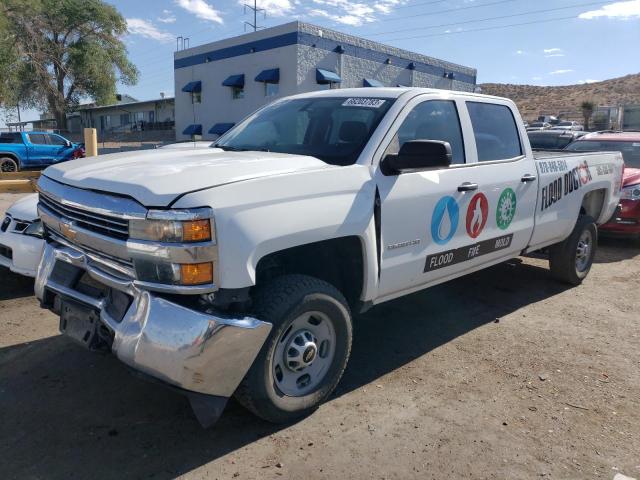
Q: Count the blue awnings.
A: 7